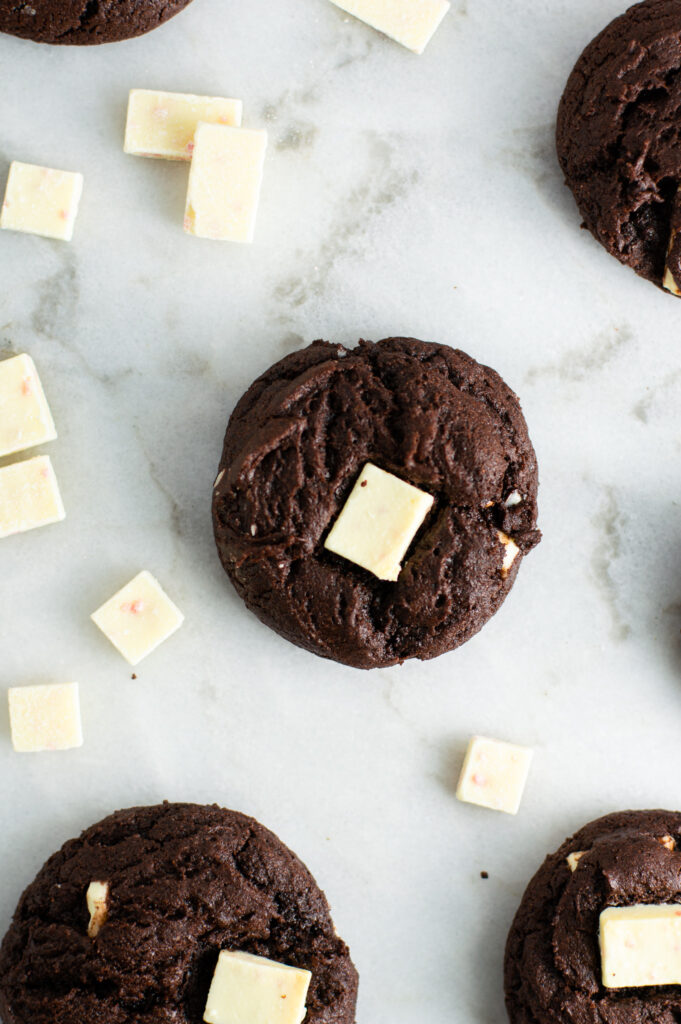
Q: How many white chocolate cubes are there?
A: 12